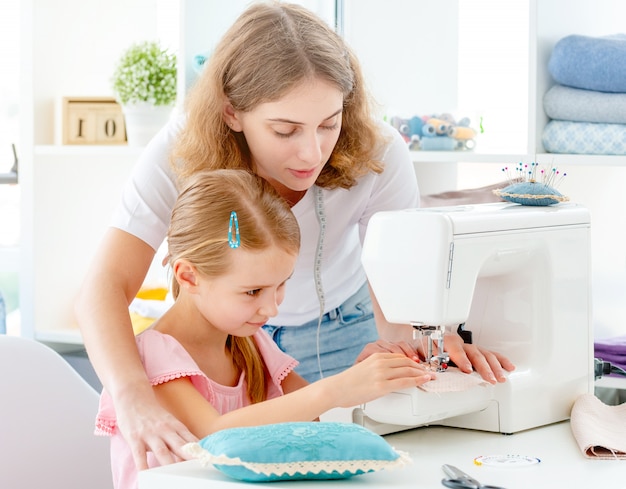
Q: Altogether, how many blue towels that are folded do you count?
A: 3